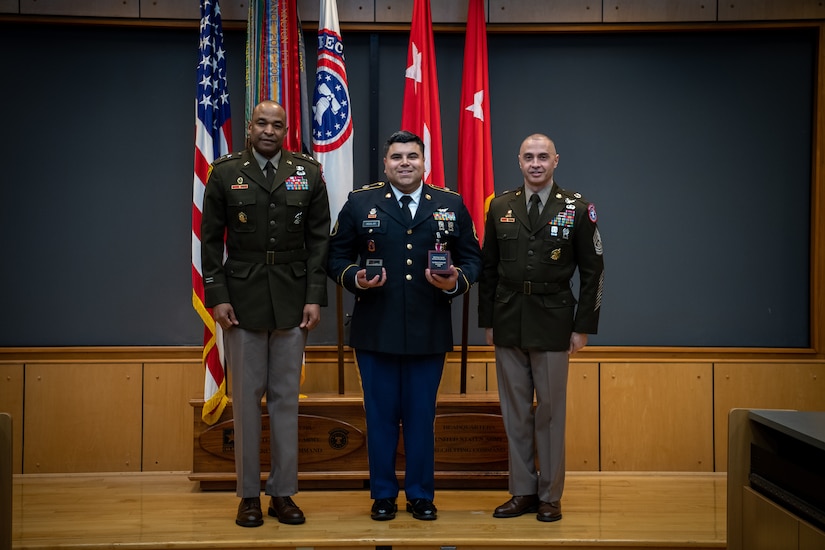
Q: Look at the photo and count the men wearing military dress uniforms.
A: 3